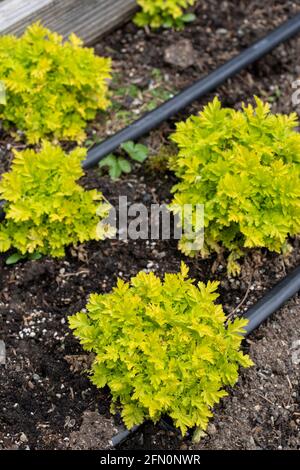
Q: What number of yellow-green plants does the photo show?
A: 5